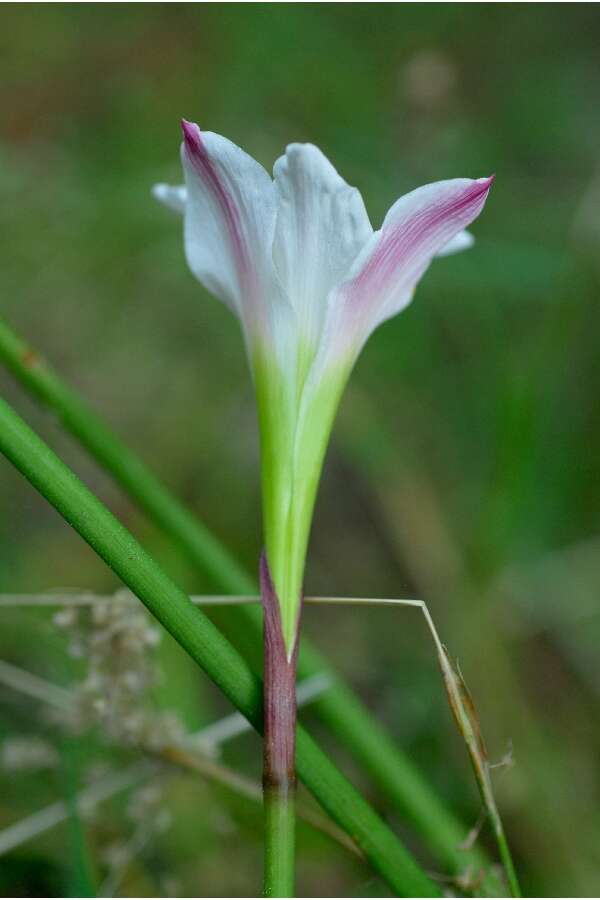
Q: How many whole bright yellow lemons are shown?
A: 0